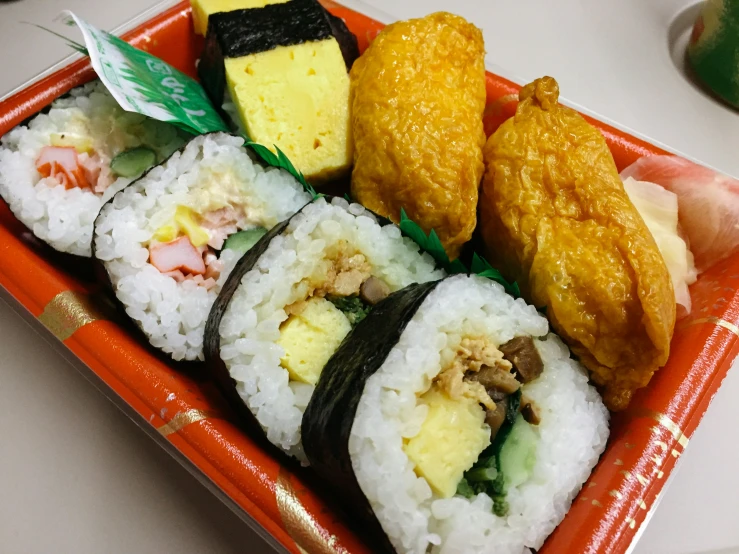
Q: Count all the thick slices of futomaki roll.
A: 4